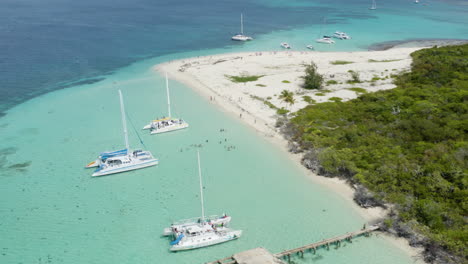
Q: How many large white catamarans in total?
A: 3